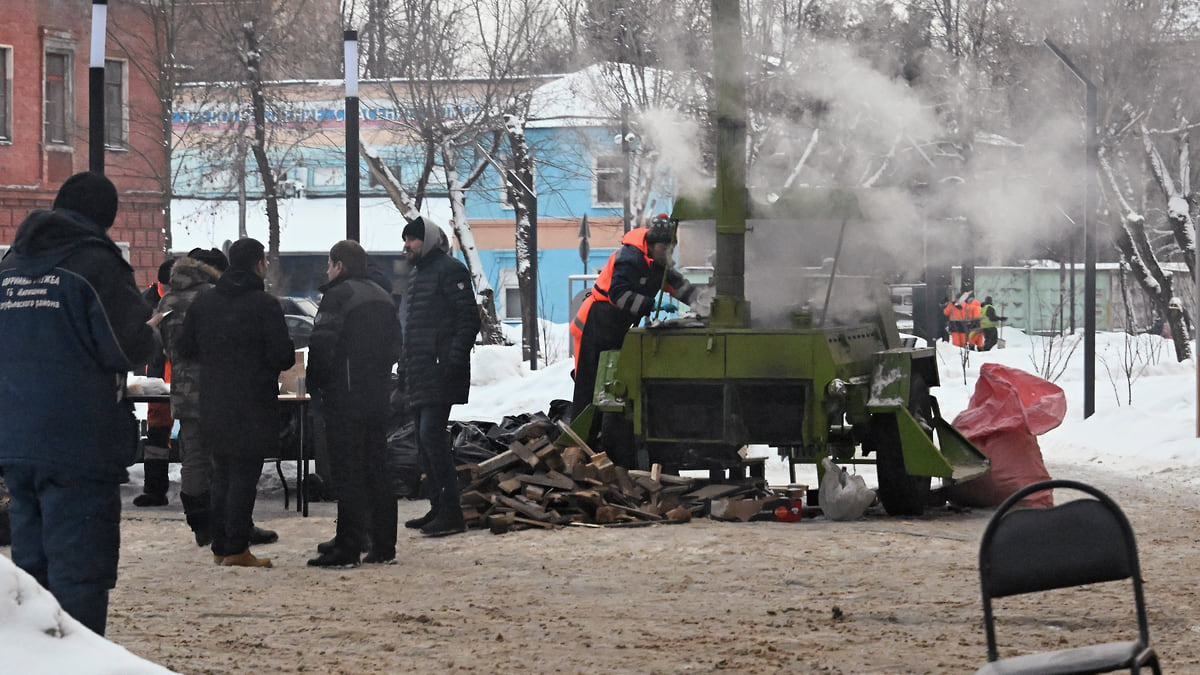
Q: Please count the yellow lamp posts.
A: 0